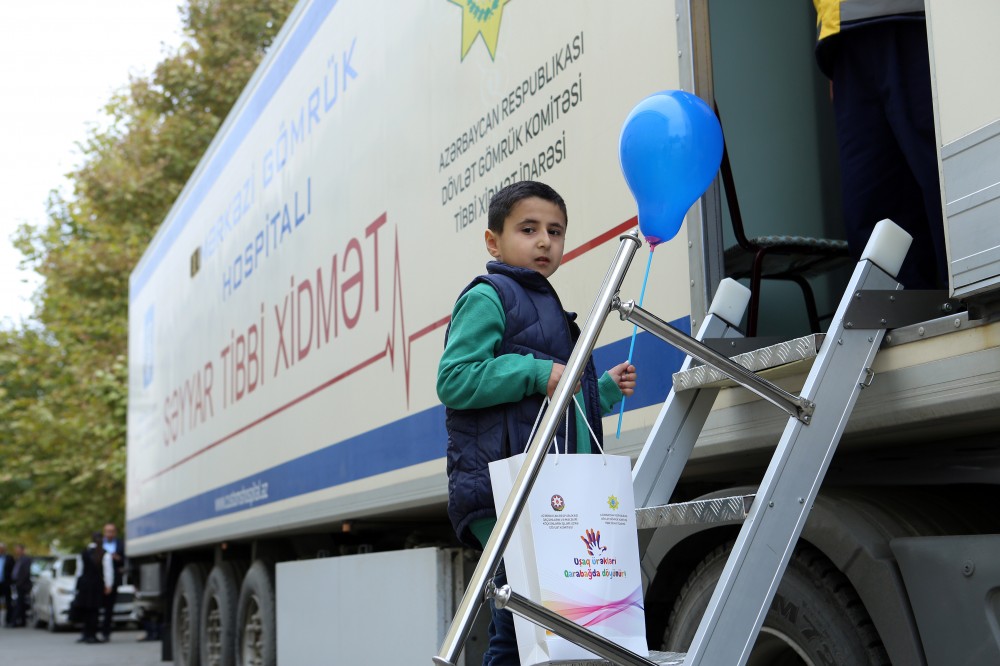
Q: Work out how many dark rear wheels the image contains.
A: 3